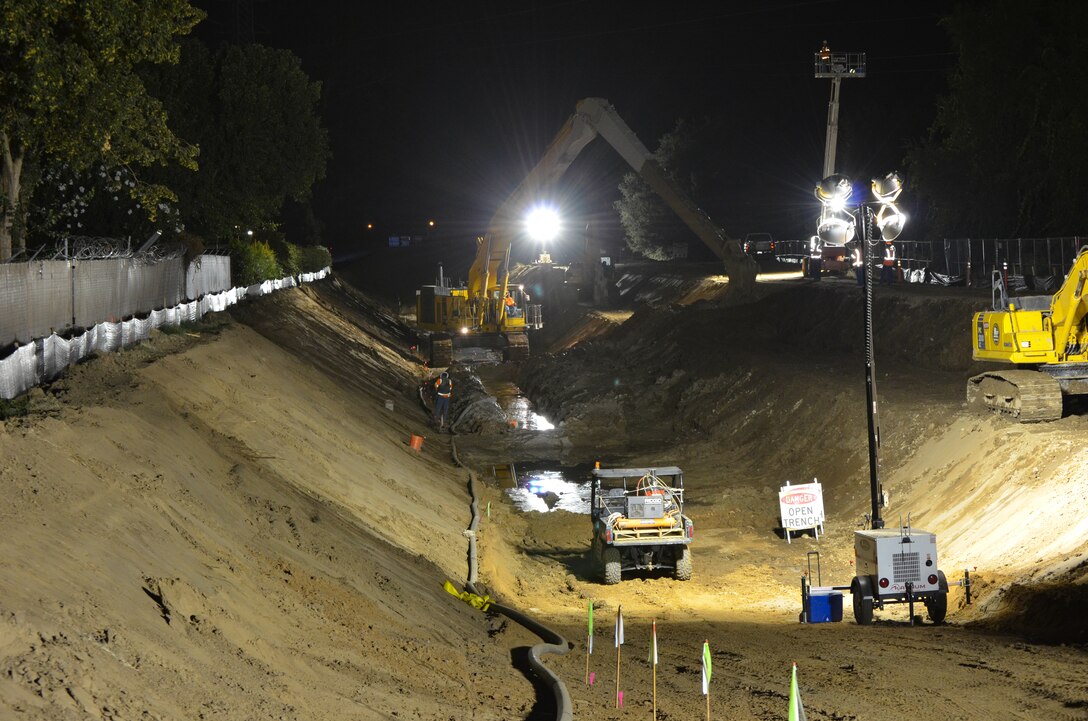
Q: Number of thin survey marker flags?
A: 5